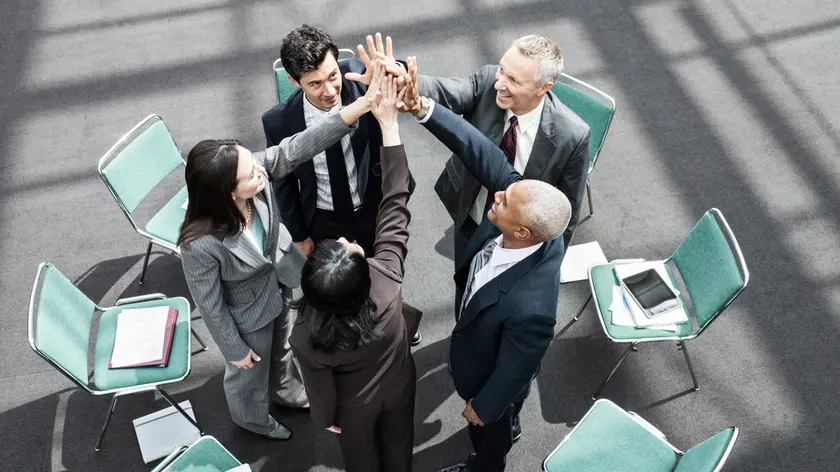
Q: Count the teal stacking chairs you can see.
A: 7